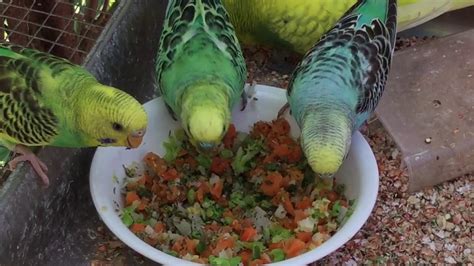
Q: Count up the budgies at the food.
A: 3